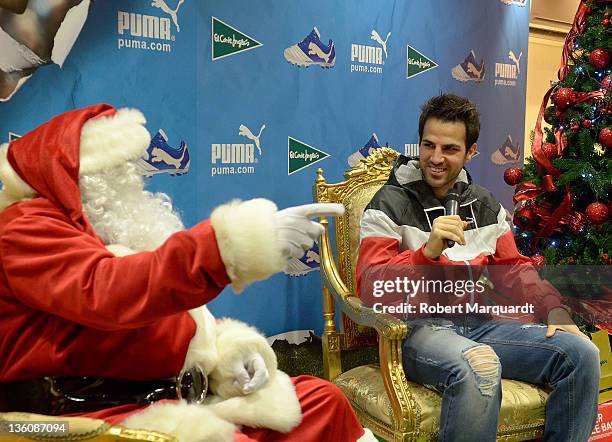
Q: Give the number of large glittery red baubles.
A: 6